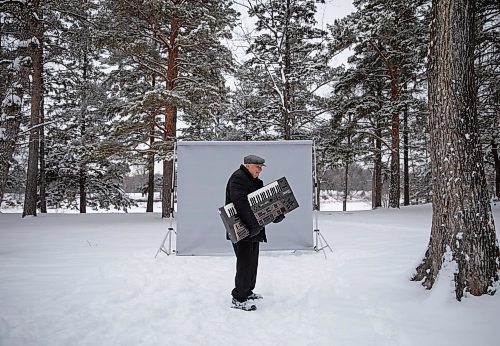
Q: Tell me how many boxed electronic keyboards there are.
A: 0